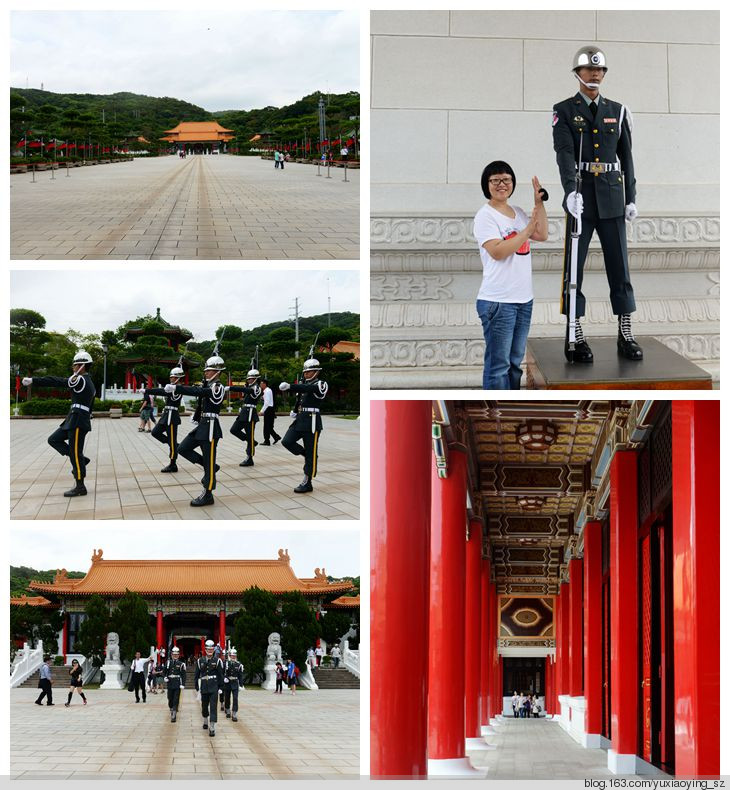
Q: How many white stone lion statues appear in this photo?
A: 2